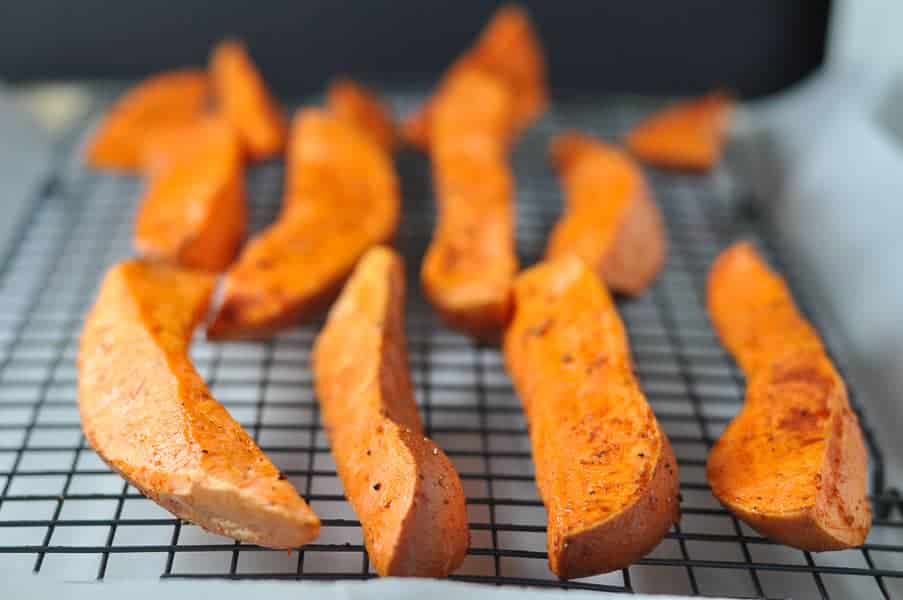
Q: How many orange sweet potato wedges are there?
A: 13